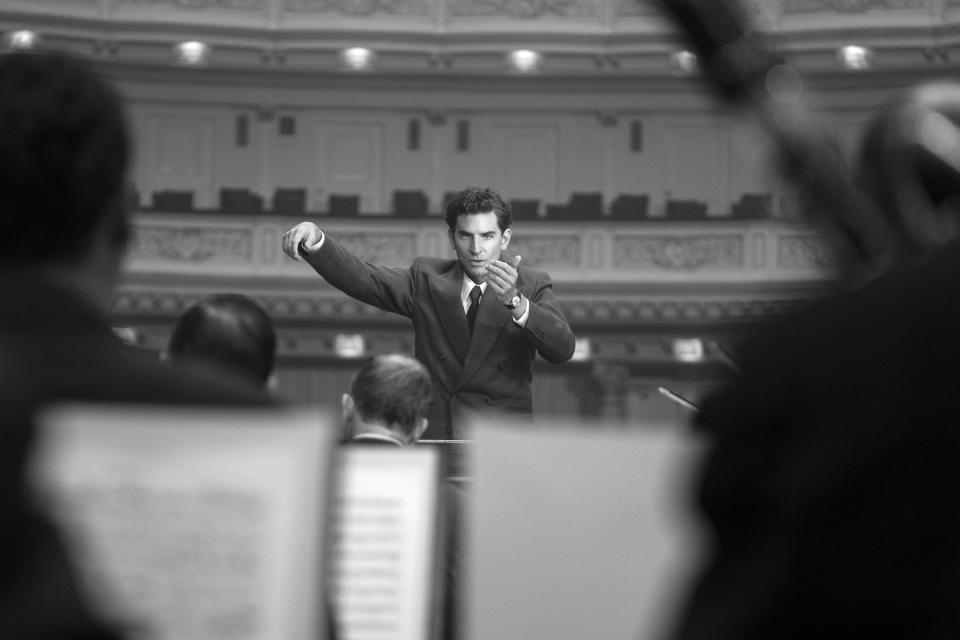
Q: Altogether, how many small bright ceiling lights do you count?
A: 6